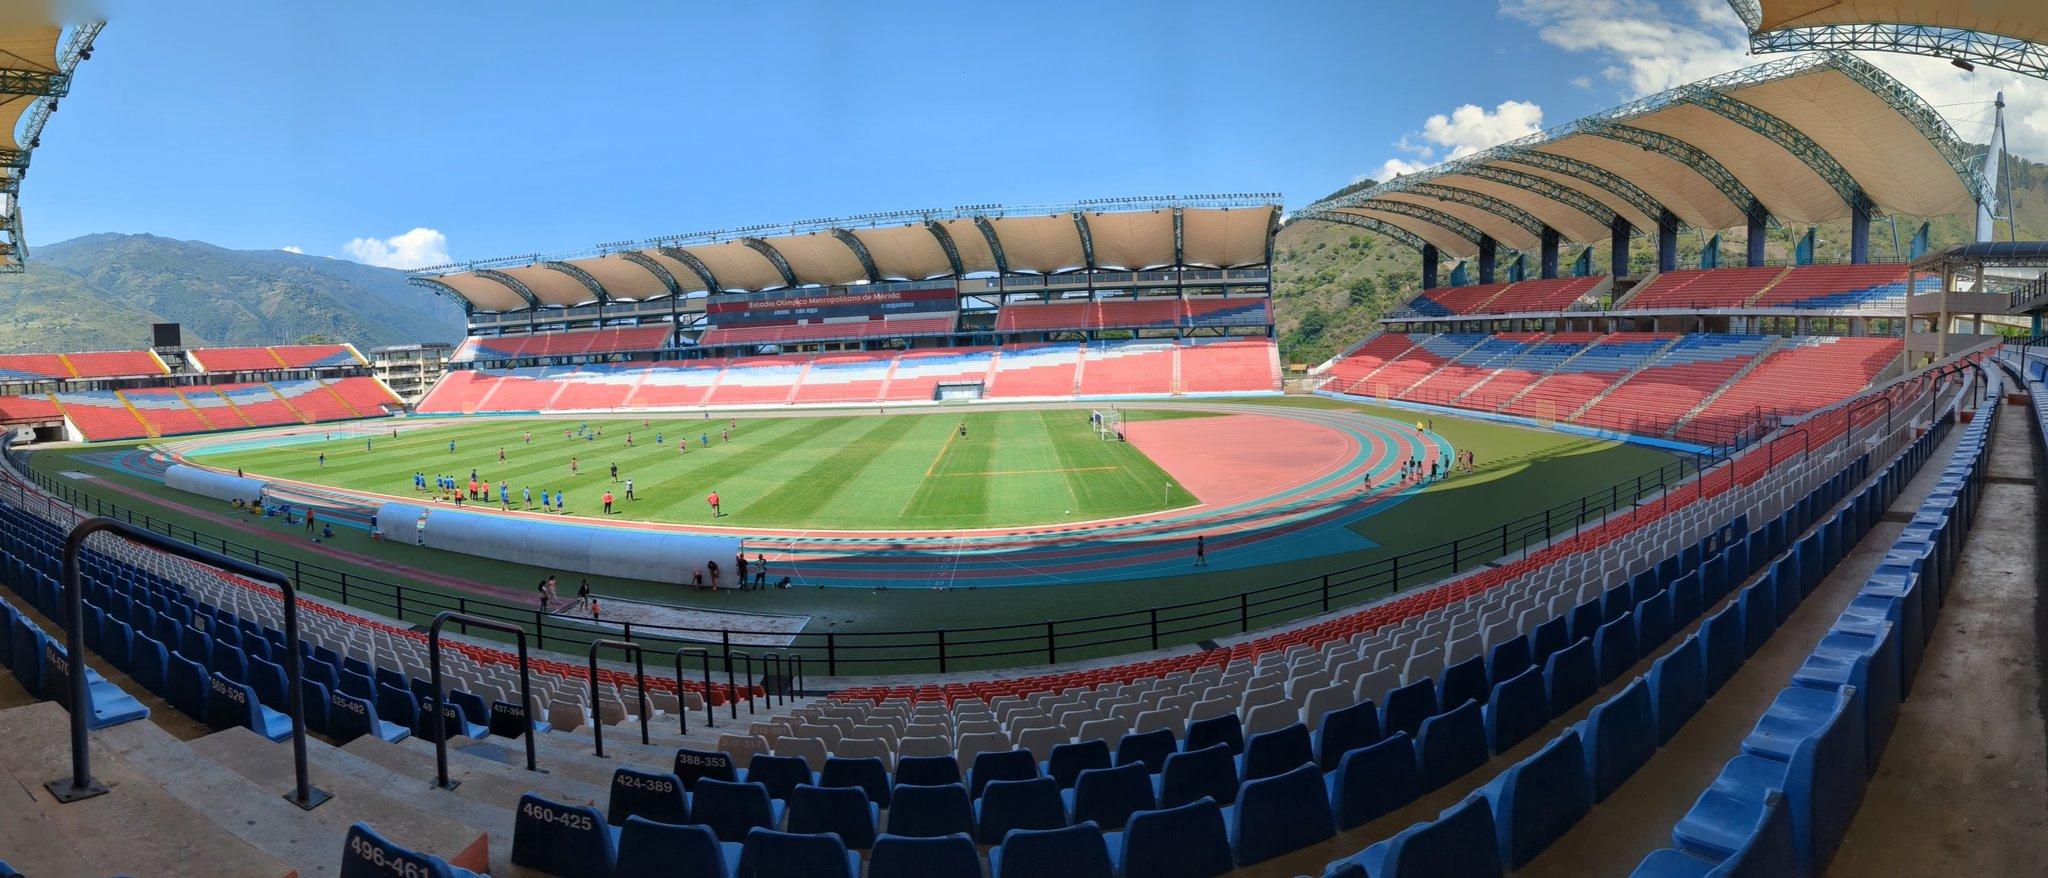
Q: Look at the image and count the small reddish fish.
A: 0